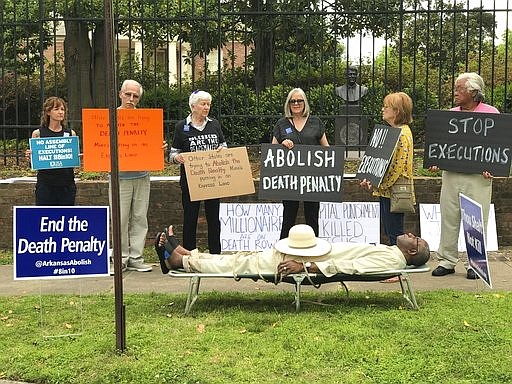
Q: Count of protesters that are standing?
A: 6